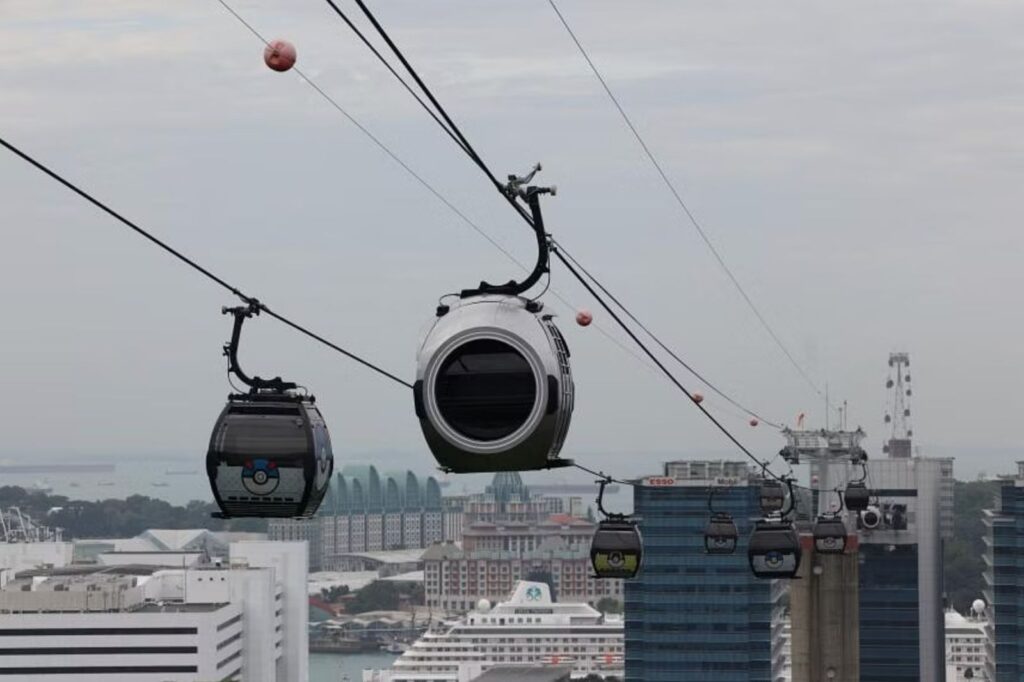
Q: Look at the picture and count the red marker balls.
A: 4